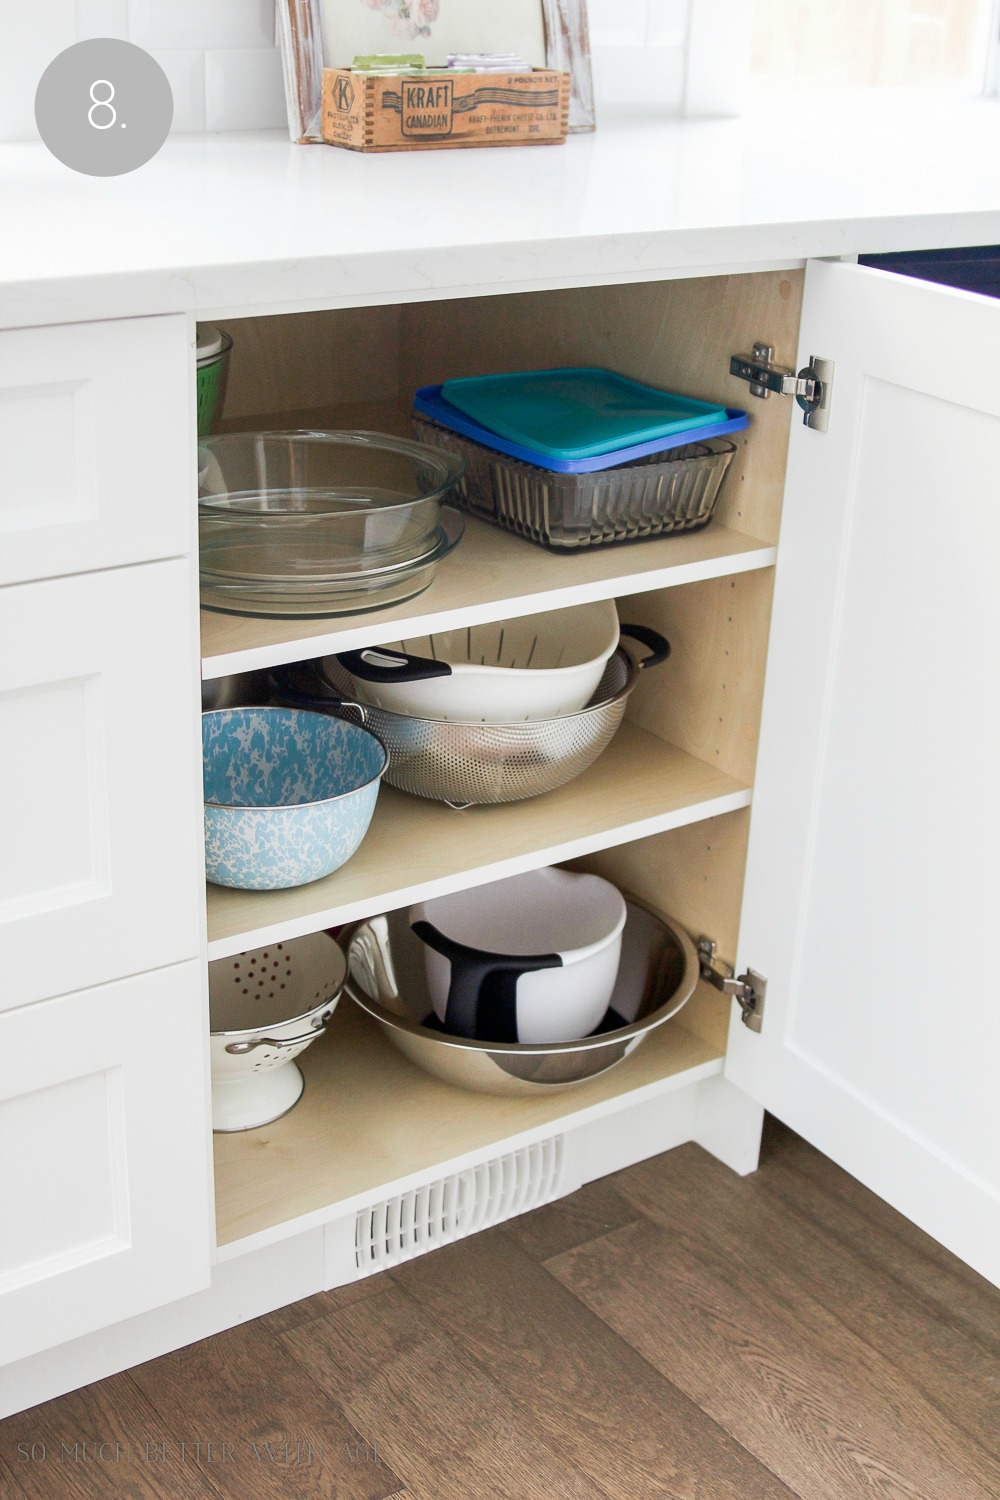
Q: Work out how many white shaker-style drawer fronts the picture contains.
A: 3